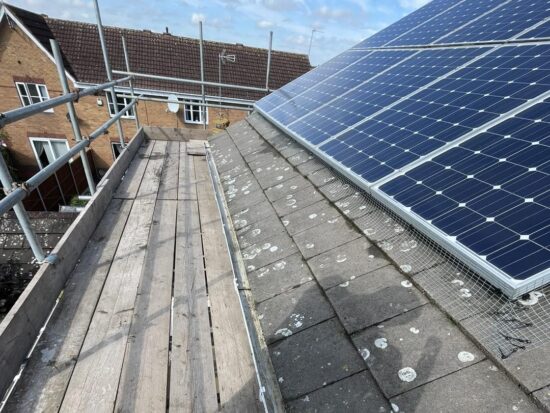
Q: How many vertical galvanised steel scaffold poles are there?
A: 6